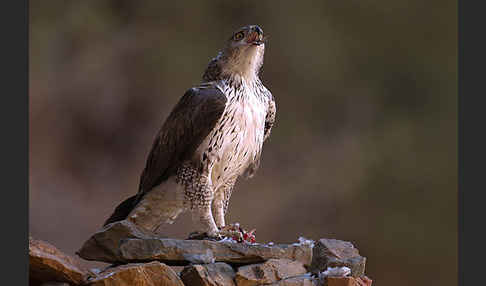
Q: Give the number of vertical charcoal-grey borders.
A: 2